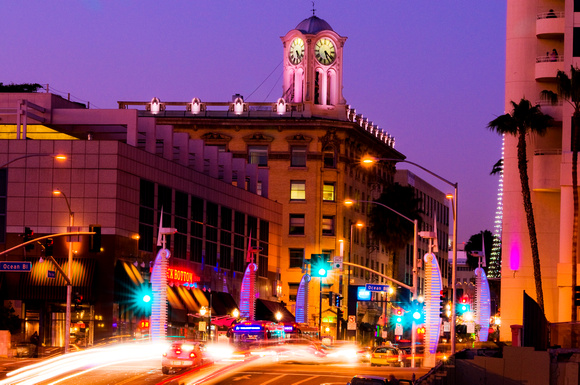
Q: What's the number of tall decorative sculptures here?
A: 5